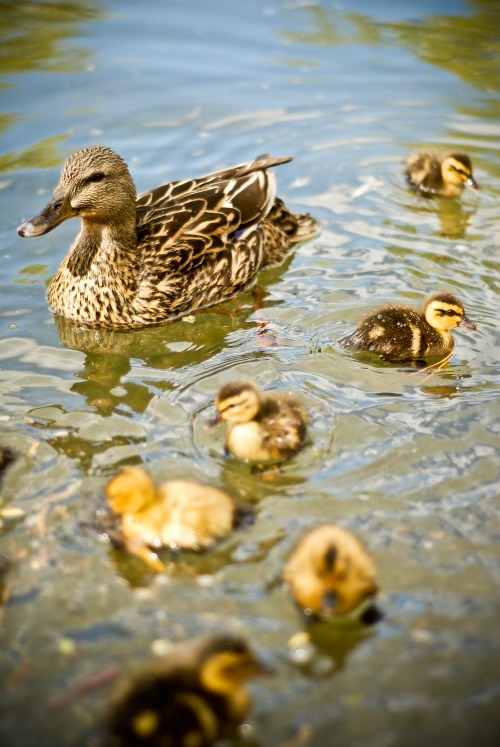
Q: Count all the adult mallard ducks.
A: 1